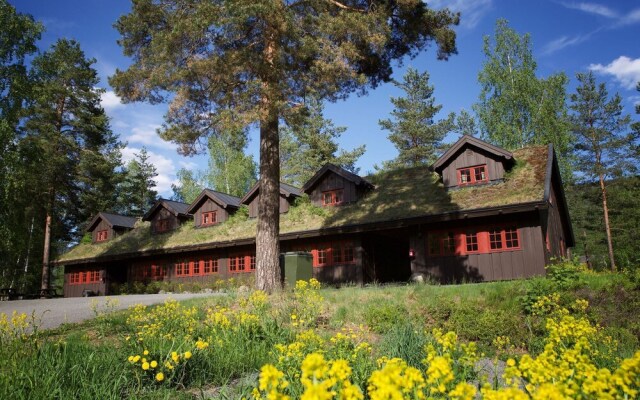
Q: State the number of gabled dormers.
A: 6